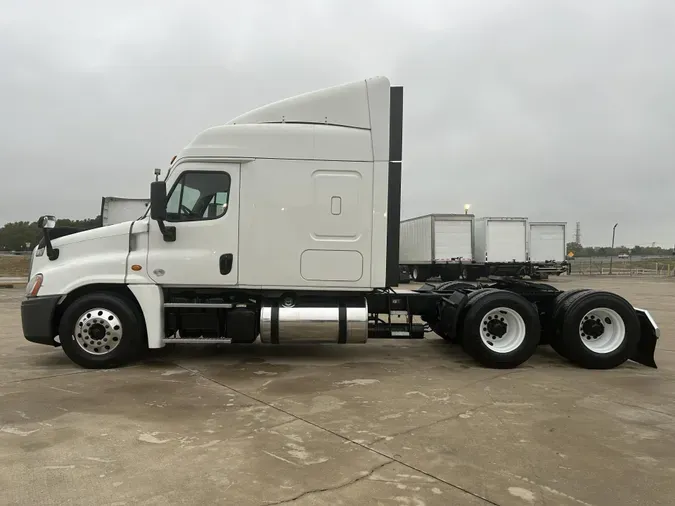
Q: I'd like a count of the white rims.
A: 2